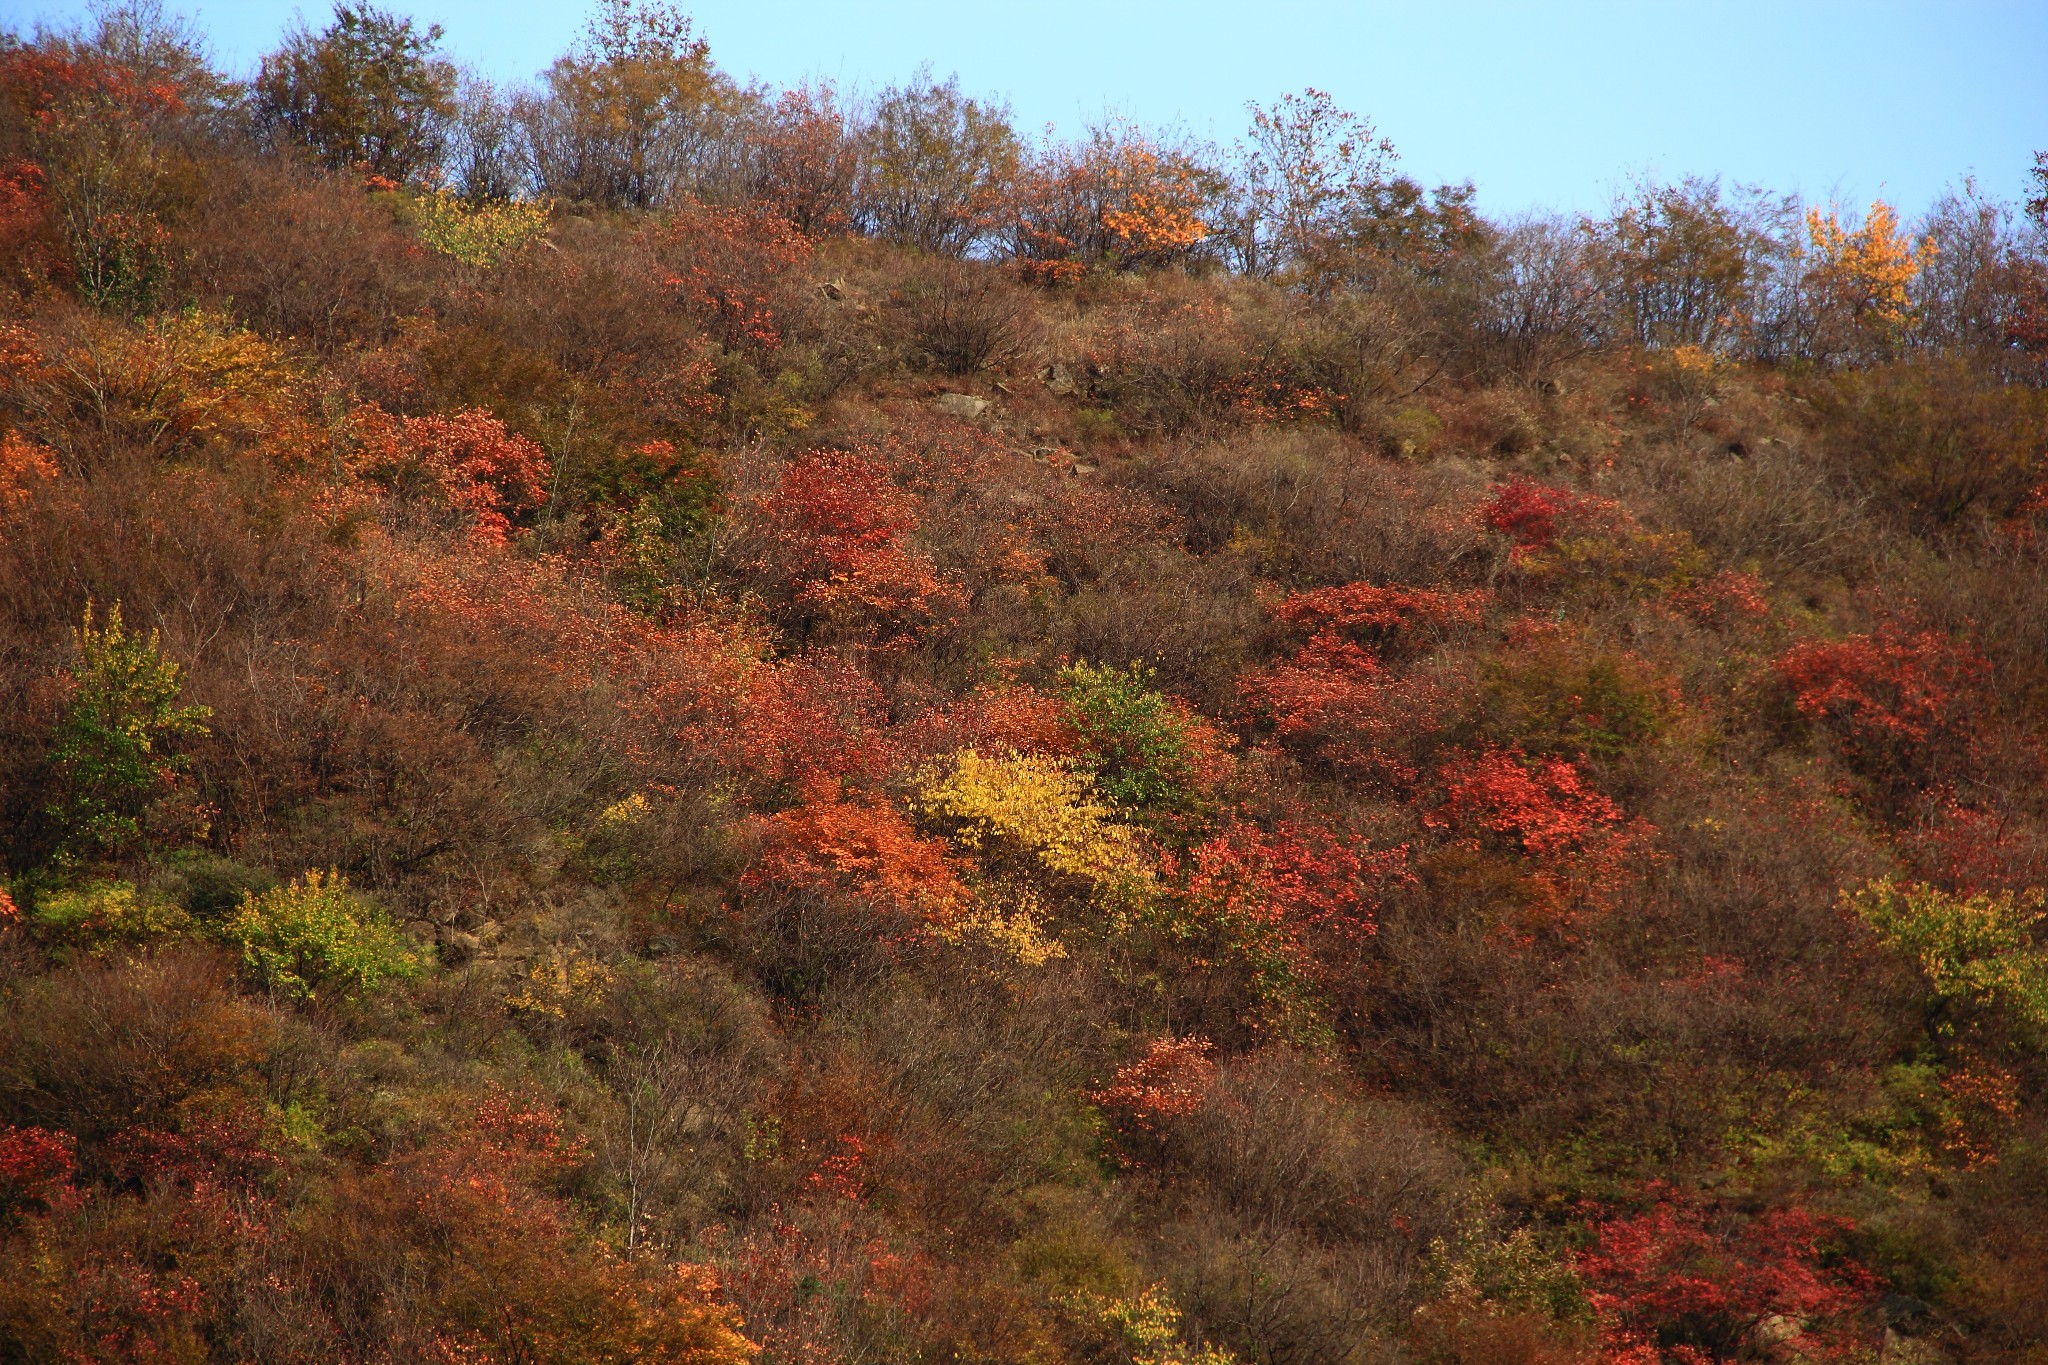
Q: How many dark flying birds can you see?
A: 0